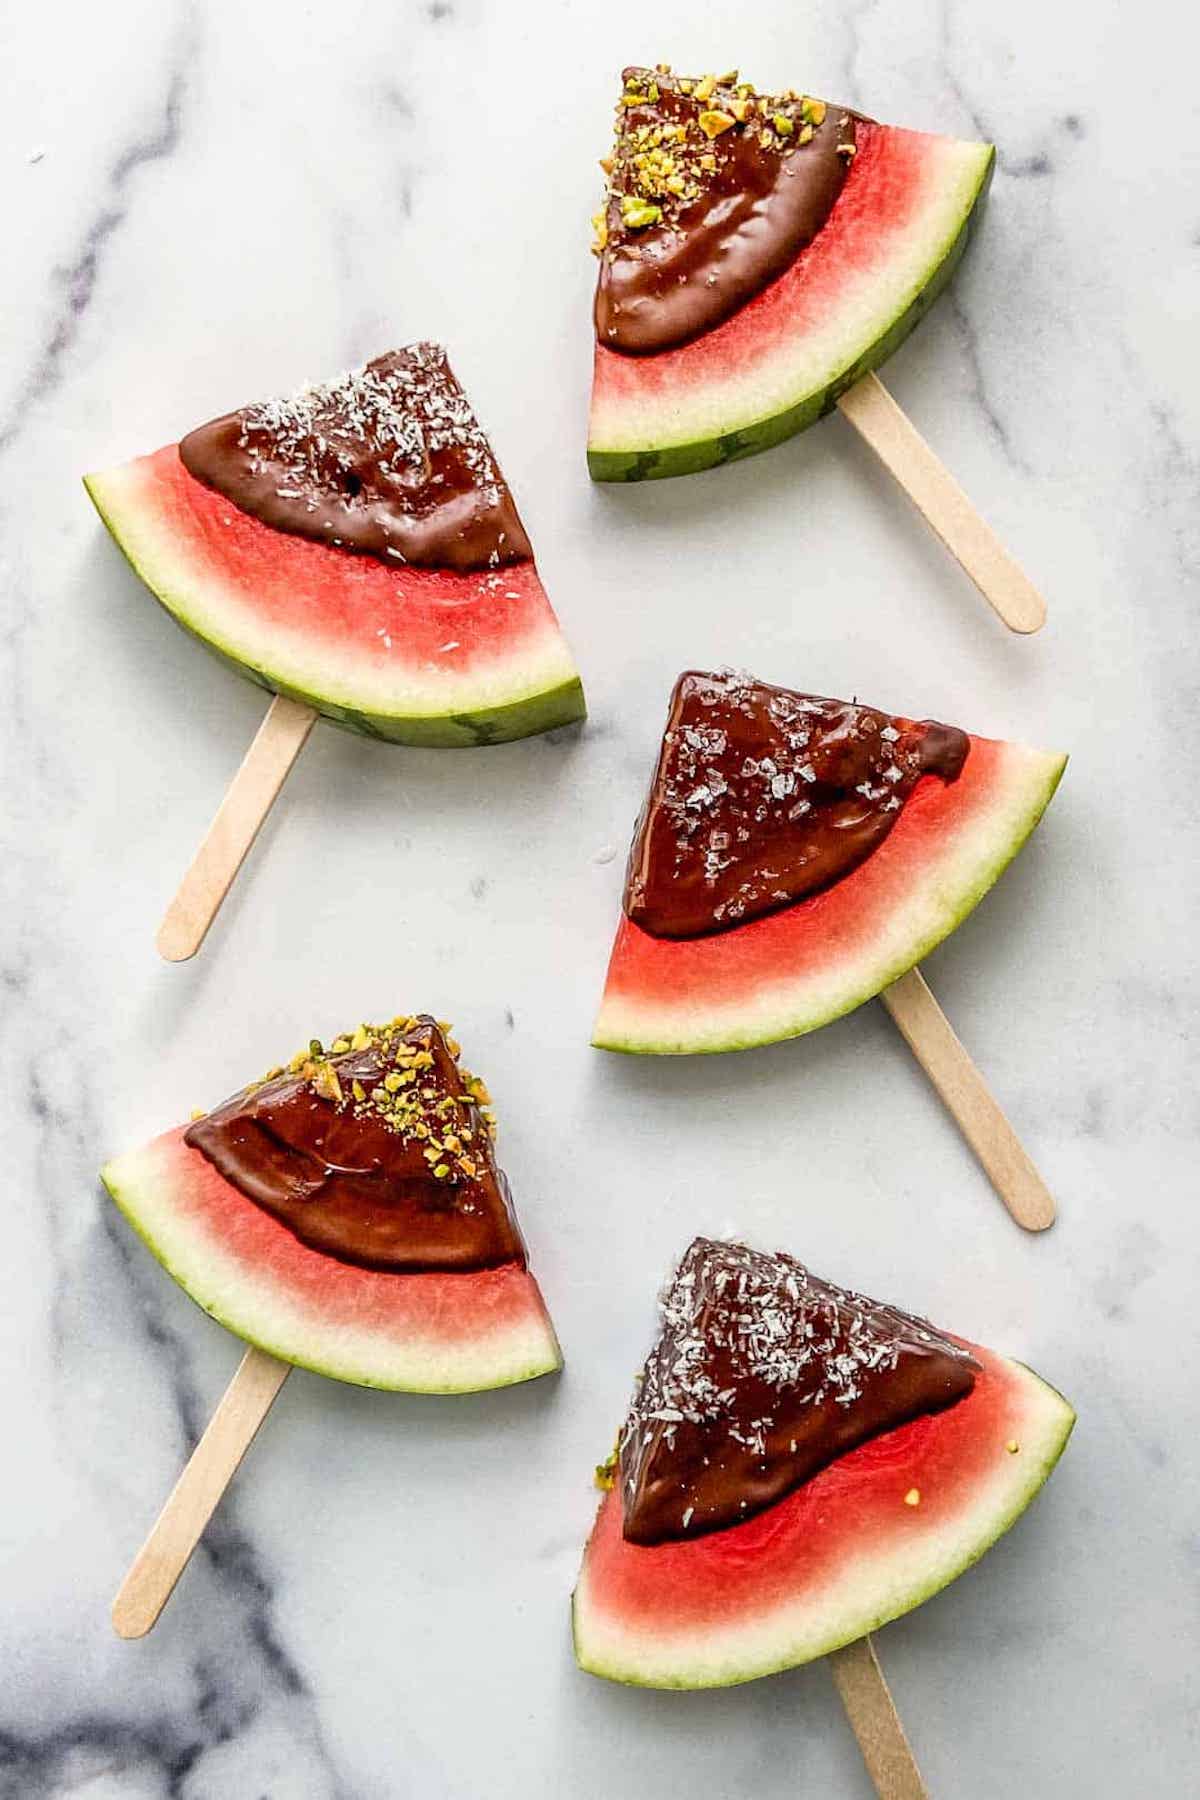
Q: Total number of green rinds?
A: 5